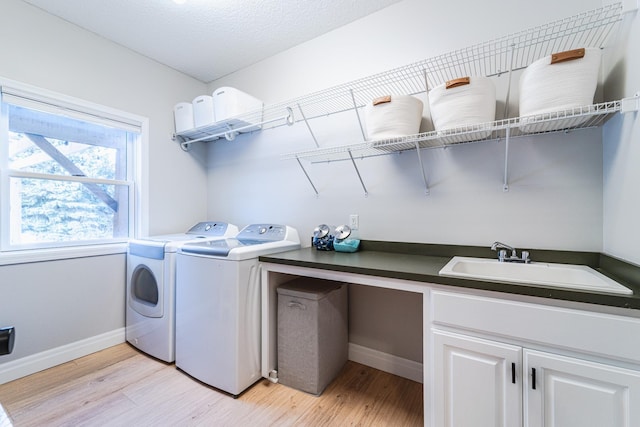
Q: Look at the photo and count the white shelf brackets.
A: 8